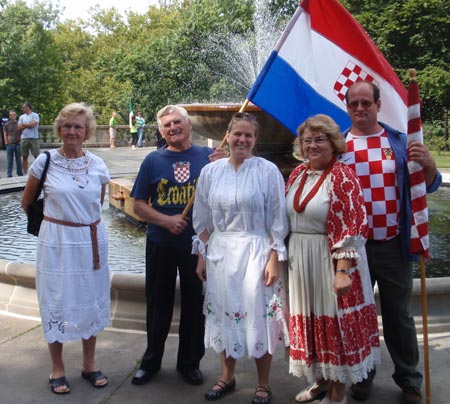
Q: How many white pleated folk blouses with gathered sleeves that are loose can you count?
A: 1